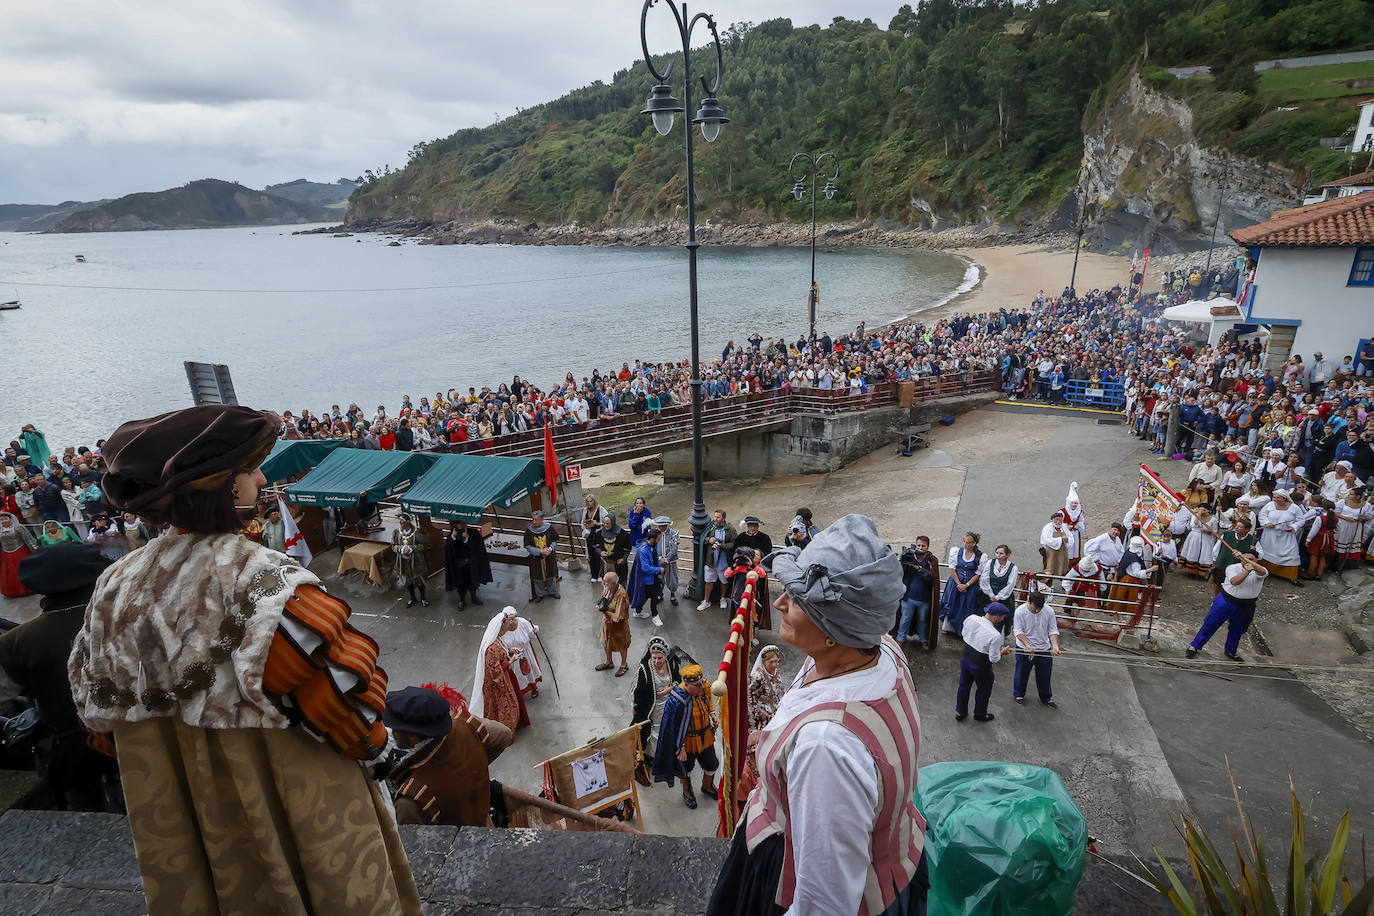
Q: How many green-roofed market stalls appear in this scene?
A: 3